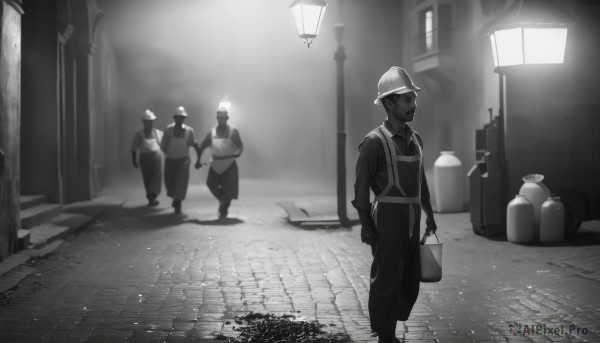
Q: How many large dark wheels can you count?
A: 1